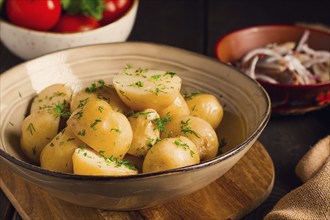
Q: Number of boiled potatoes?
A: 12